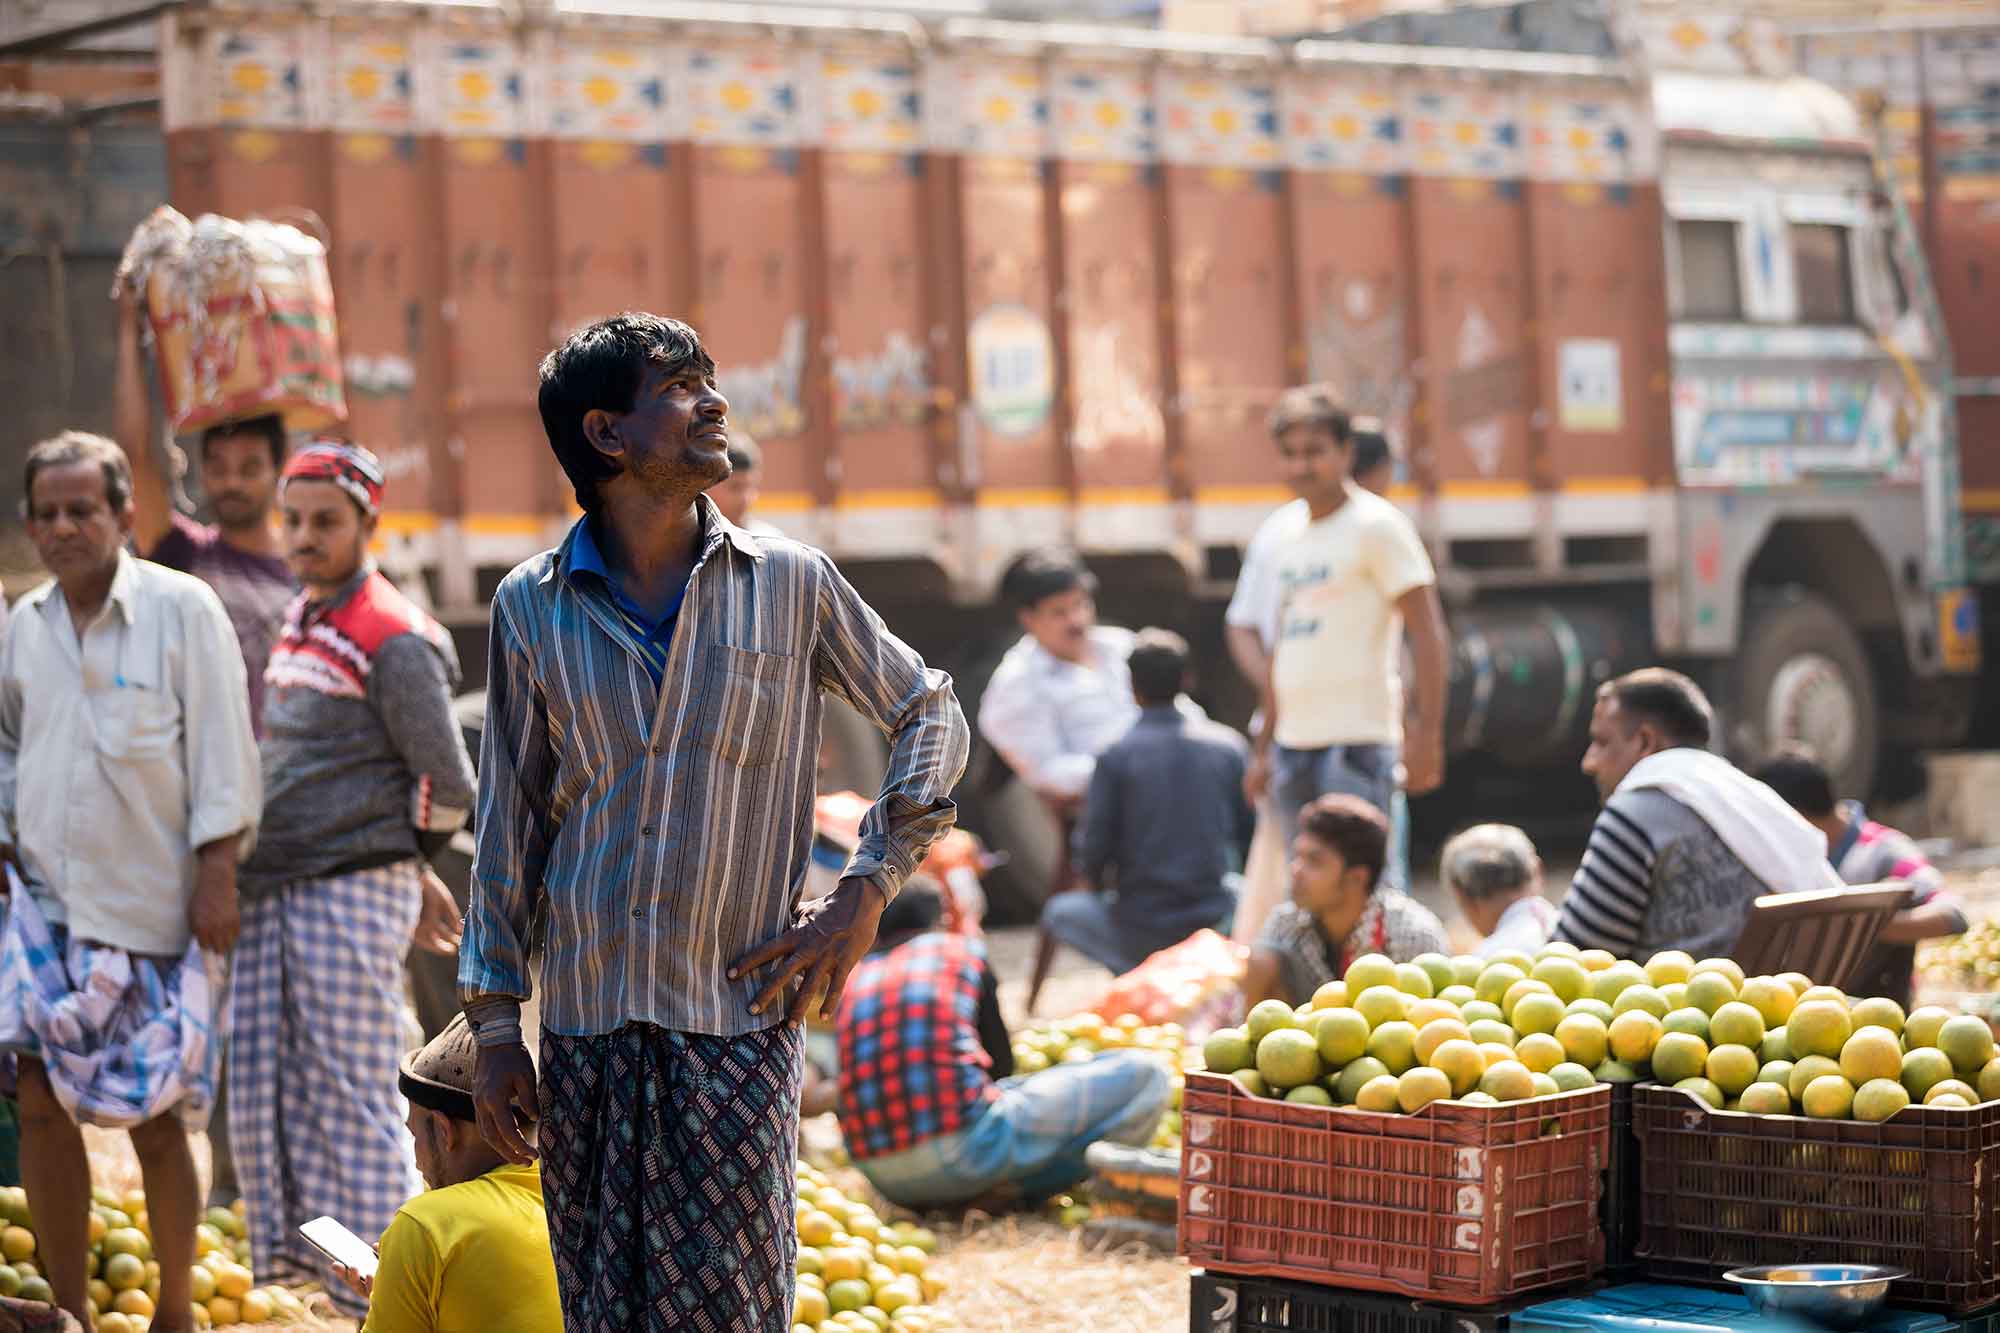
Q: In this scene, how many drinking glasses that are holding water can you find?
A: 0